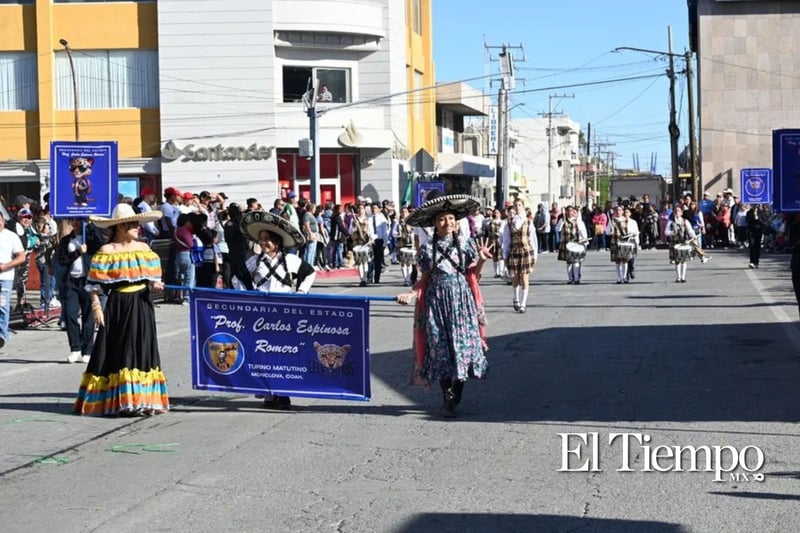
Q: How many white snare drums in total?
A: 5